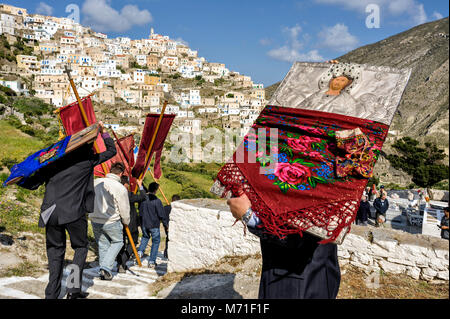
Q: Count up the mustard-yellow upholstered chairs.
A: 0